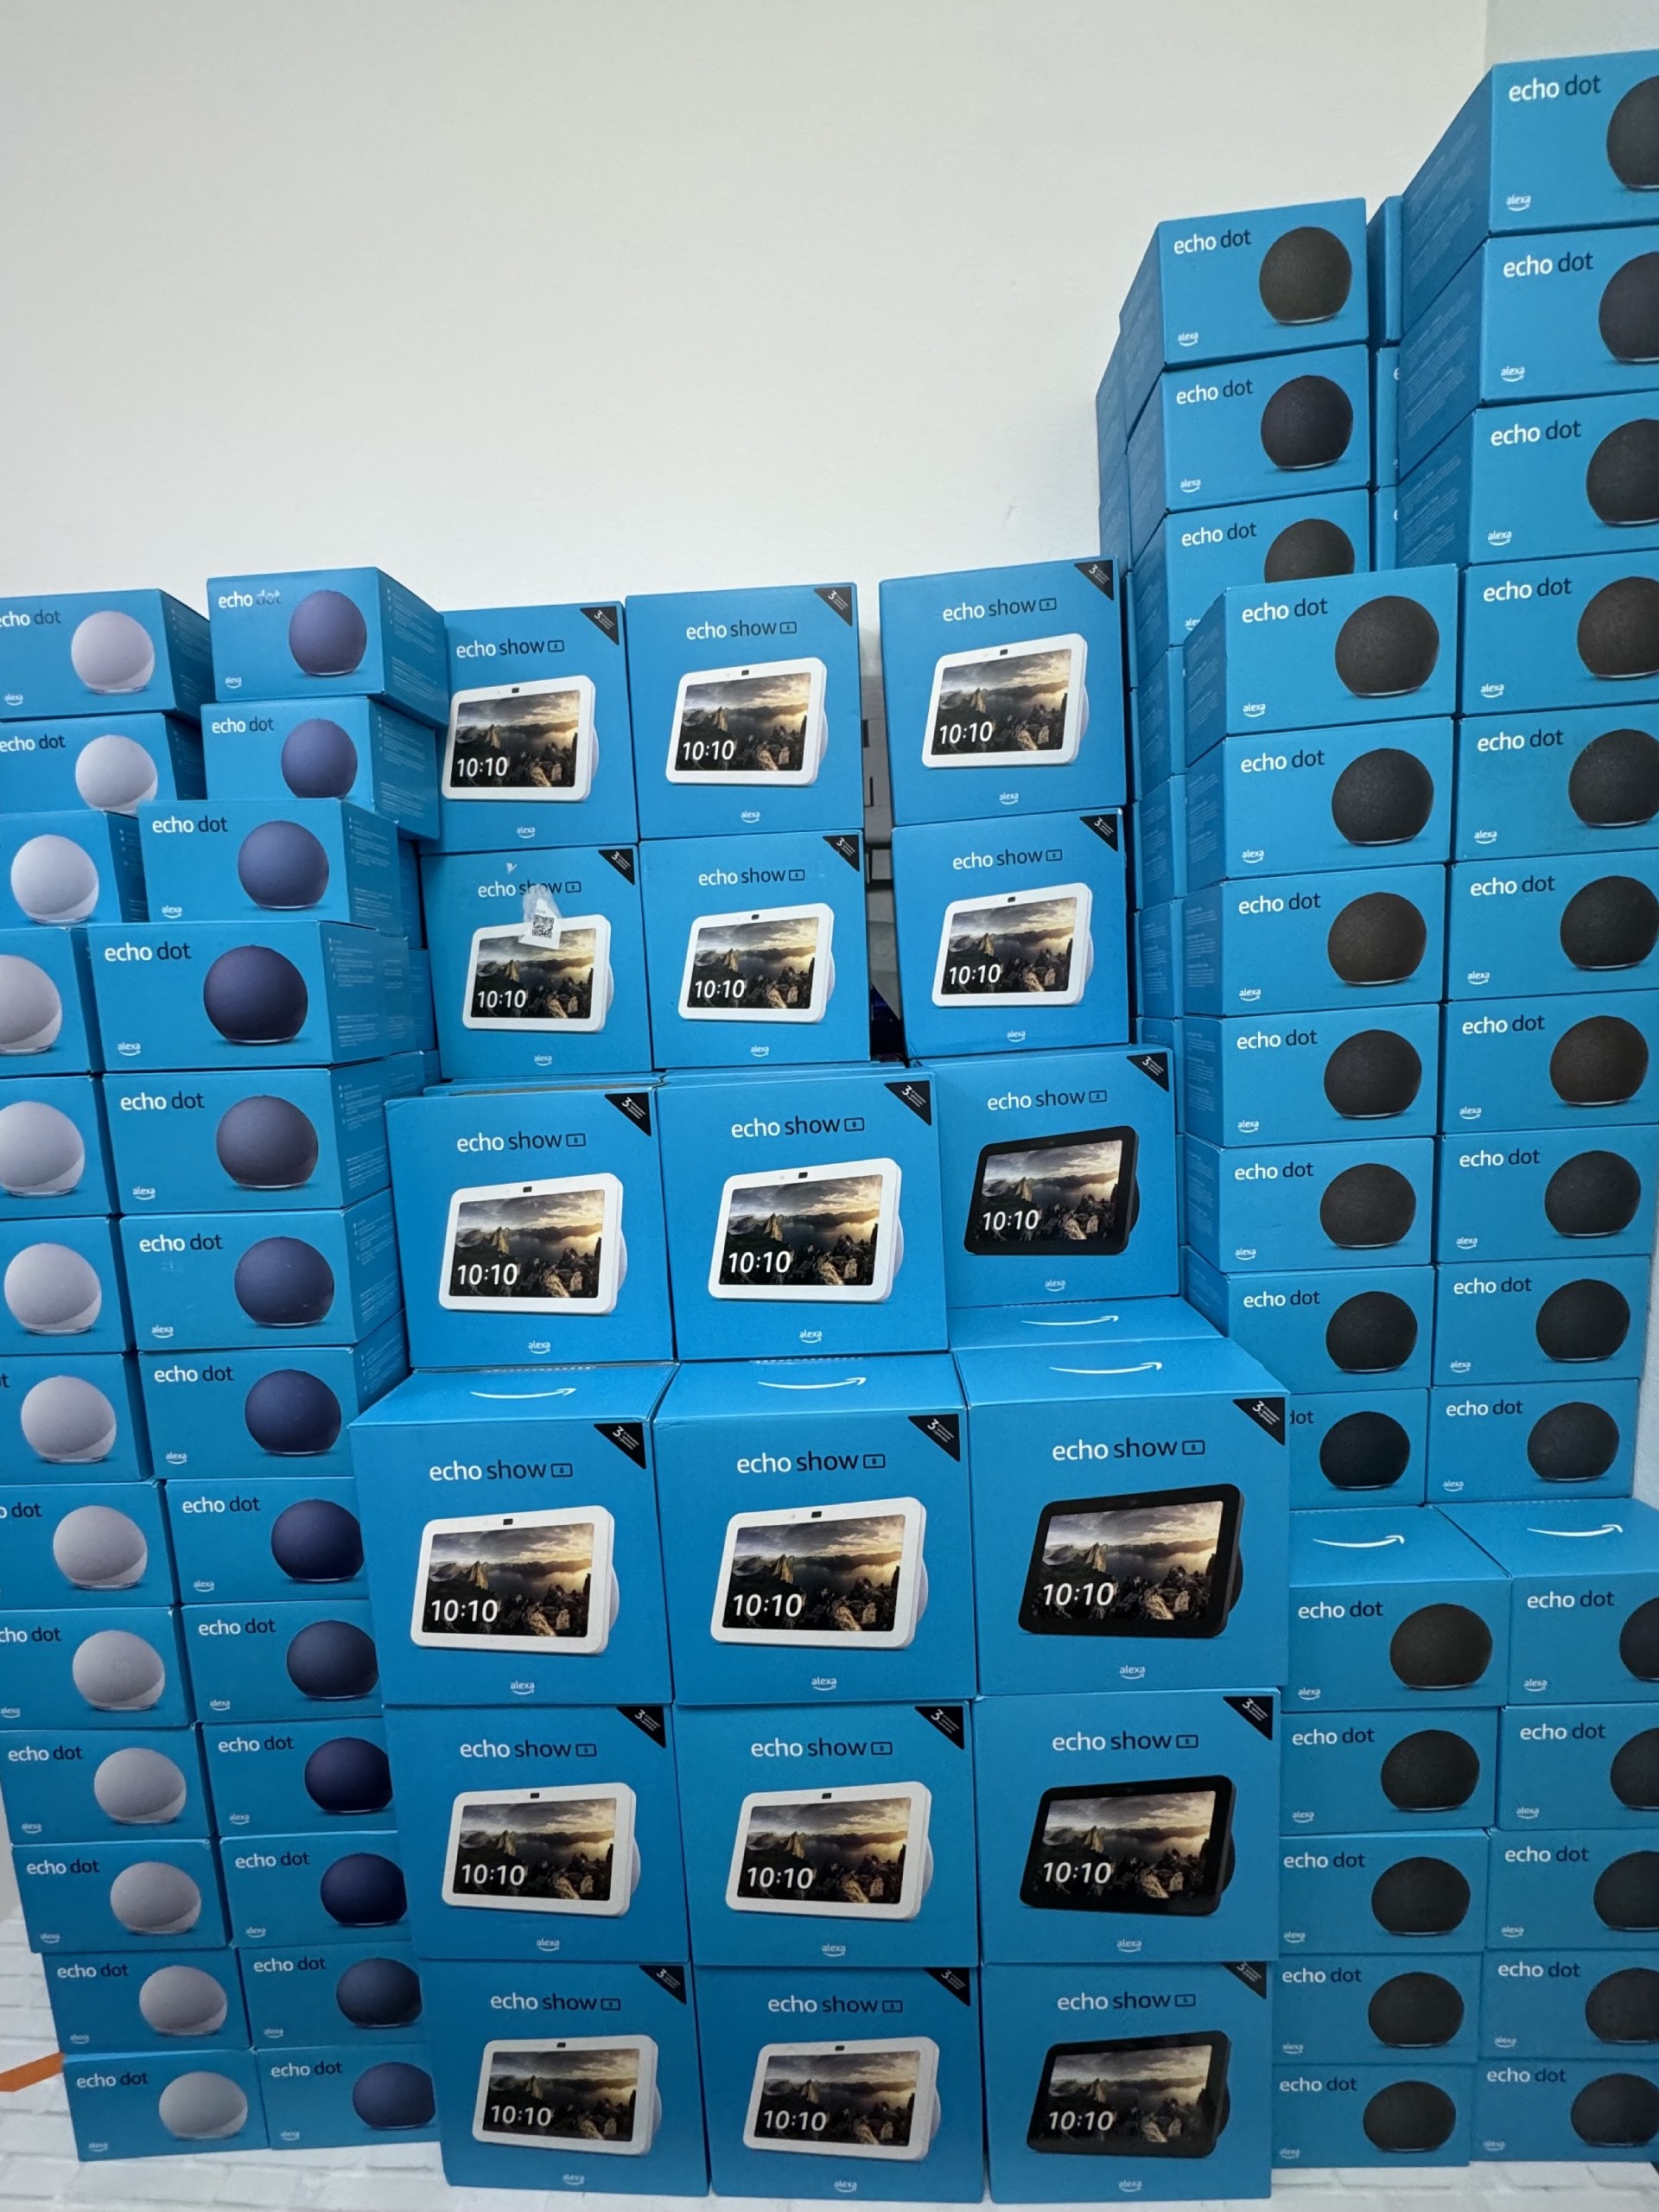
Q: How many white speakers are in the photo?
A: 13